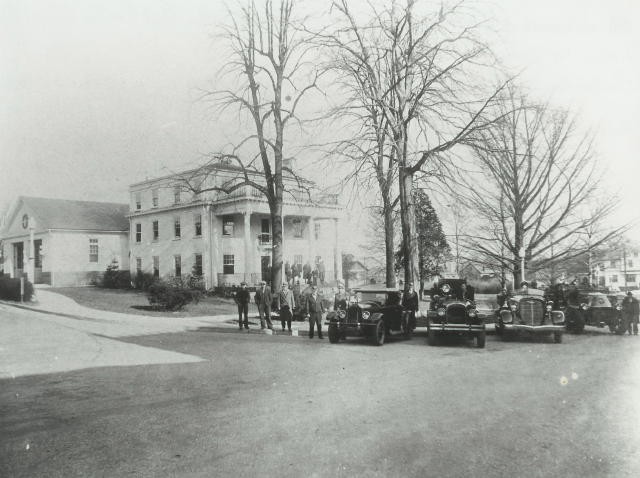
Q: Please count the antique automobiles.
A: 4